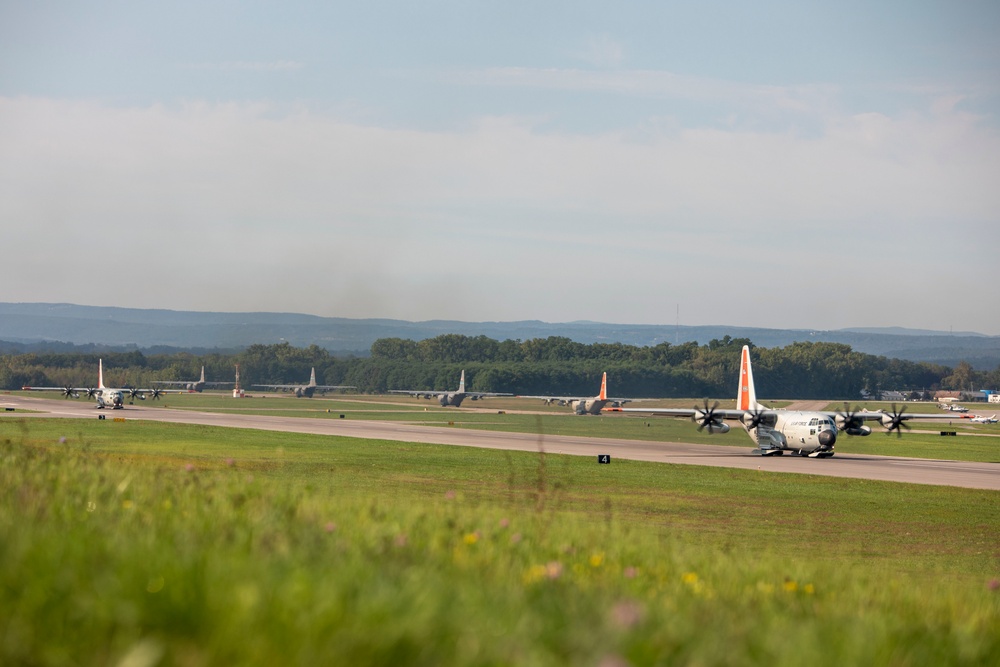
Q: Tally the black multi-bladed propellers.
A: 8